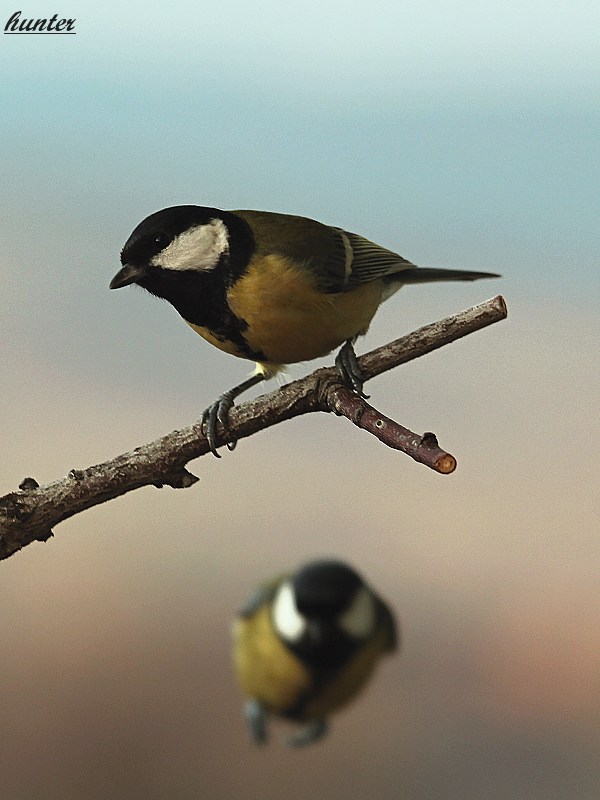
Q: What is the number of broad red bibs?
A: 0